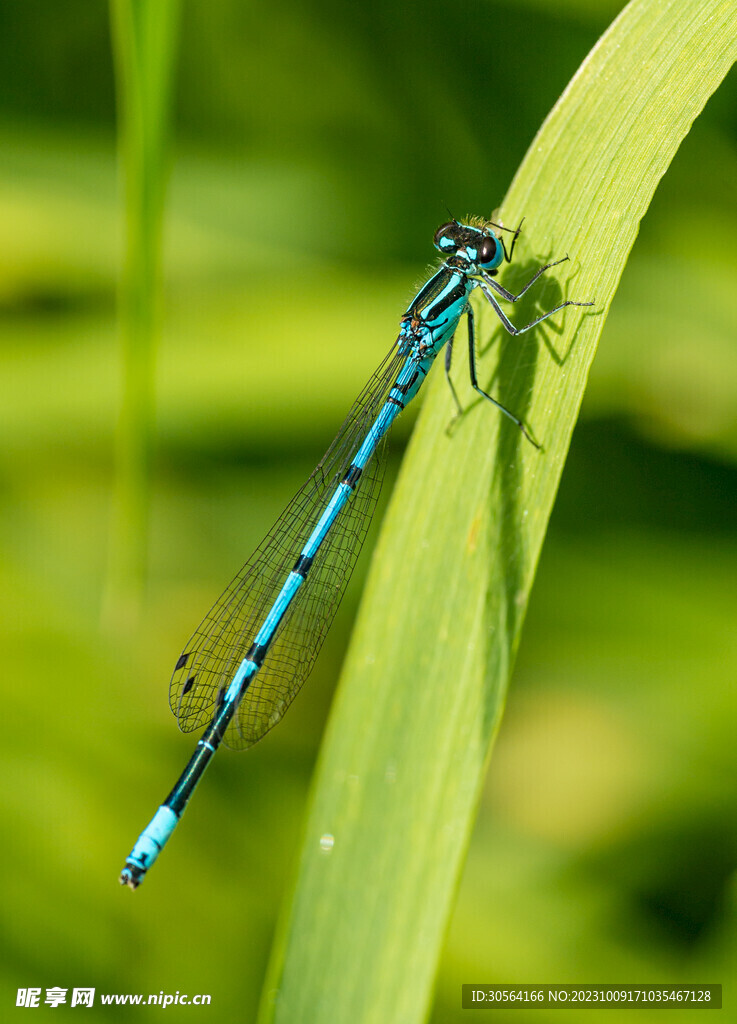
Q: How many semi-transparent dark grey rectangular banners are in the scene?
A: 1